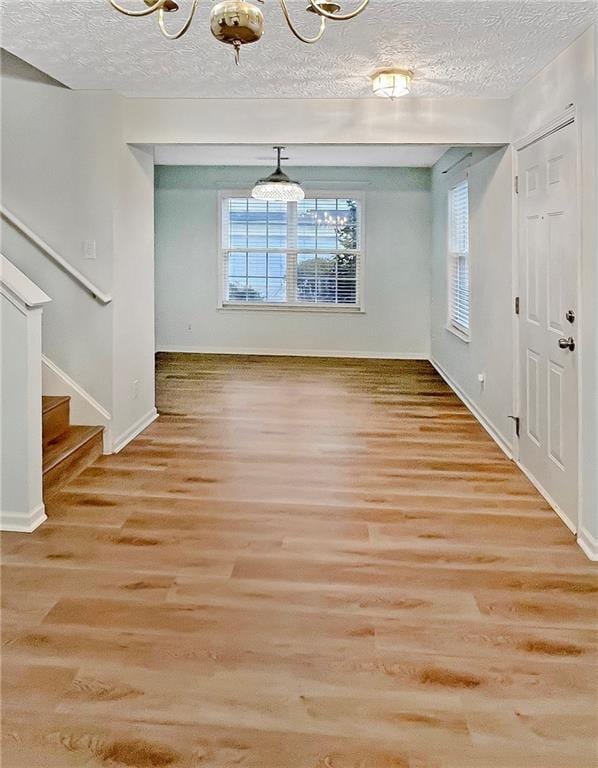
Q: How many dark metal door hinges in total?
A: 3